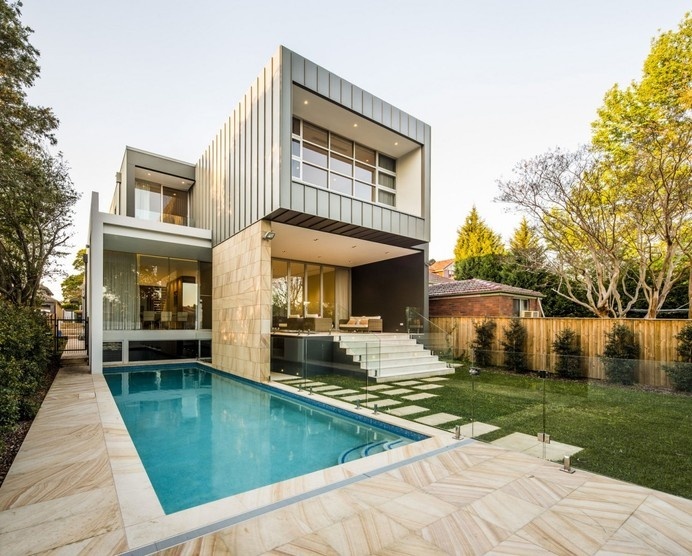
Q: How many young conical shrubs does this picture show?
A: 5